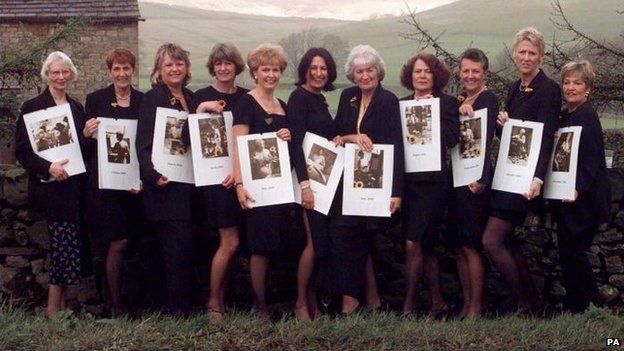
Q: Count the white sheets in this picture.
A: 11